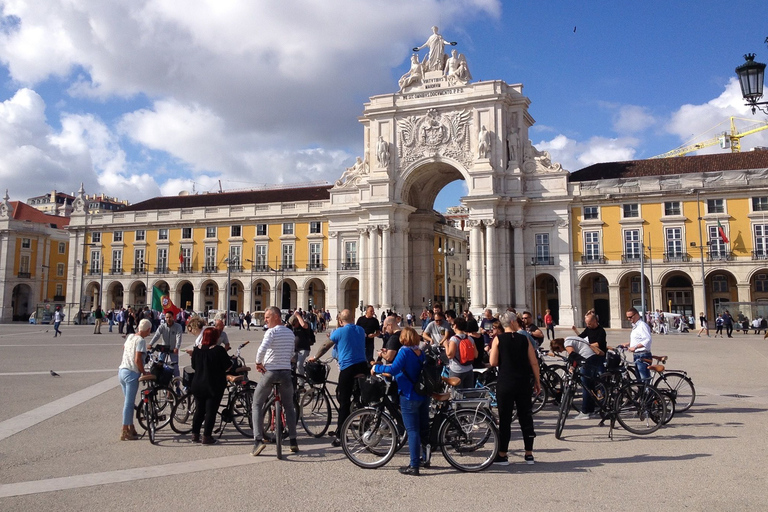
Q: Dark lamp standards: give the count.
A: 1